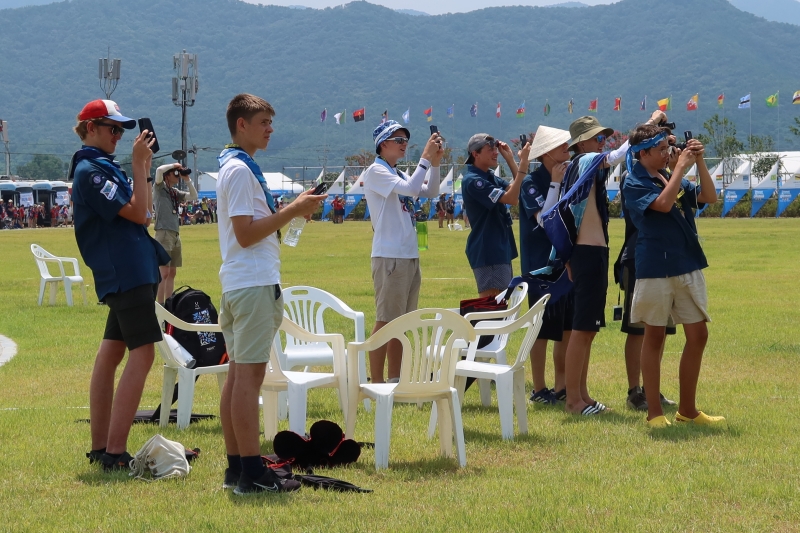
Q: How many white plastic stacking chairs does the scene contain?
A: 7